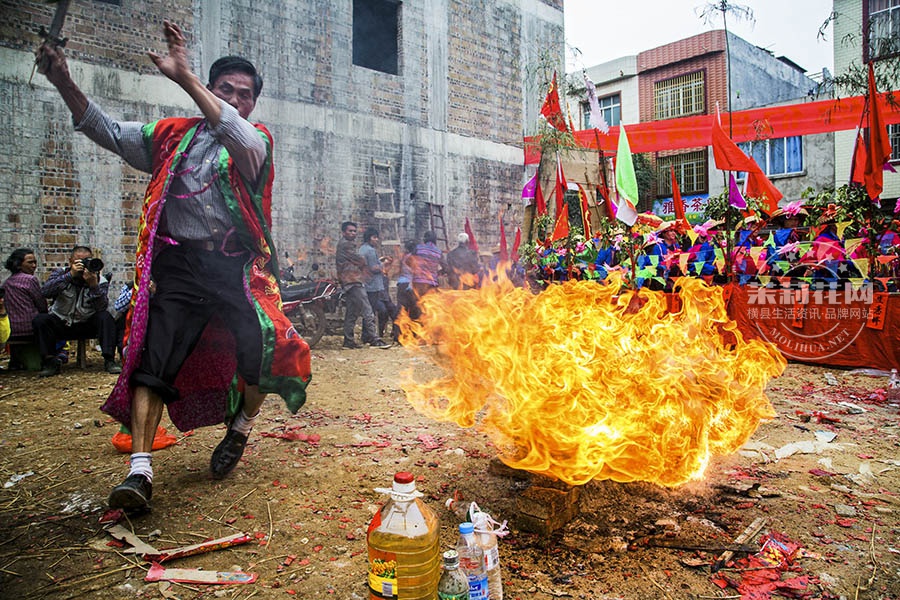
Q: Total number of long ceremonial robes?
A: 1